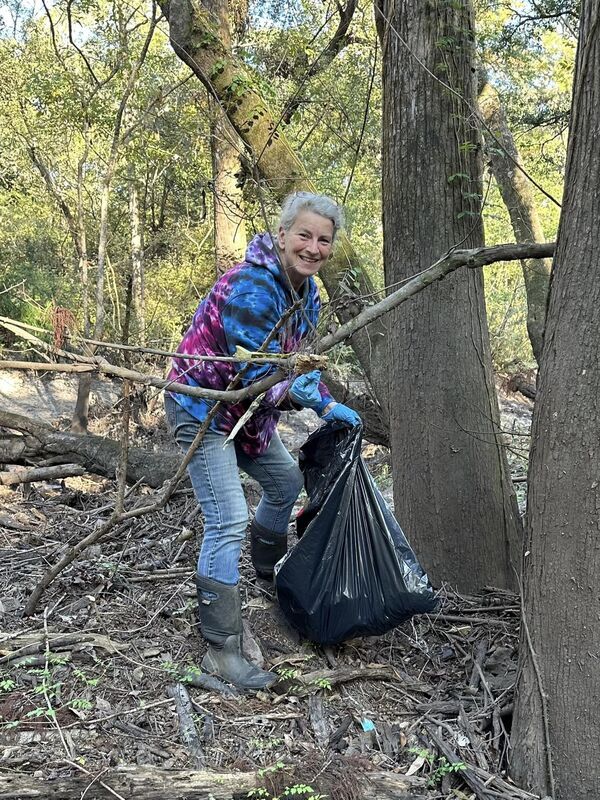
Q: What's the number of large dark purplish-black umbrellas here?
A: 0